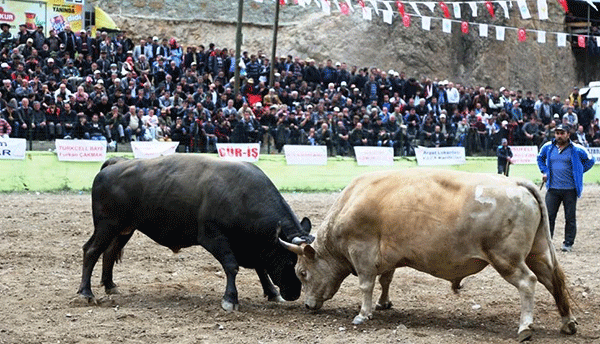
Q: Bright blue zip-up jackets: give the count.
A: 1